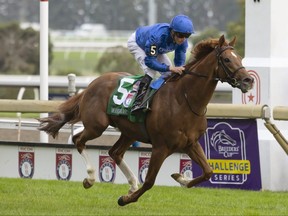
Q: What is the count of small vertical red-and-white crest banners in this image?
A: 5